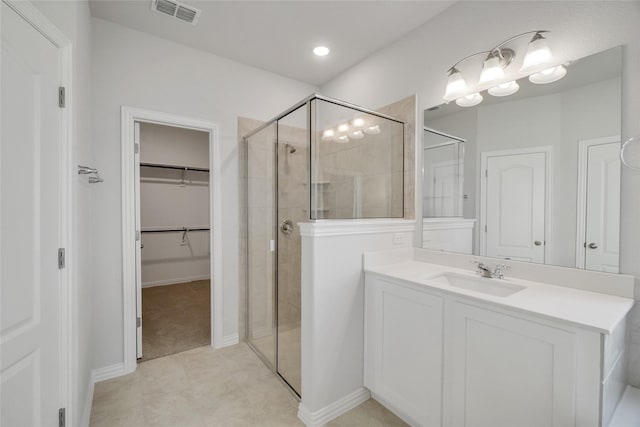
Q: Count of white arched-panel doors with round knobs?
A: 2